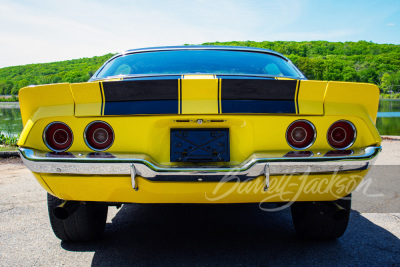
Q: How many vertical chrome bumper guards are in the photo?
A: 2